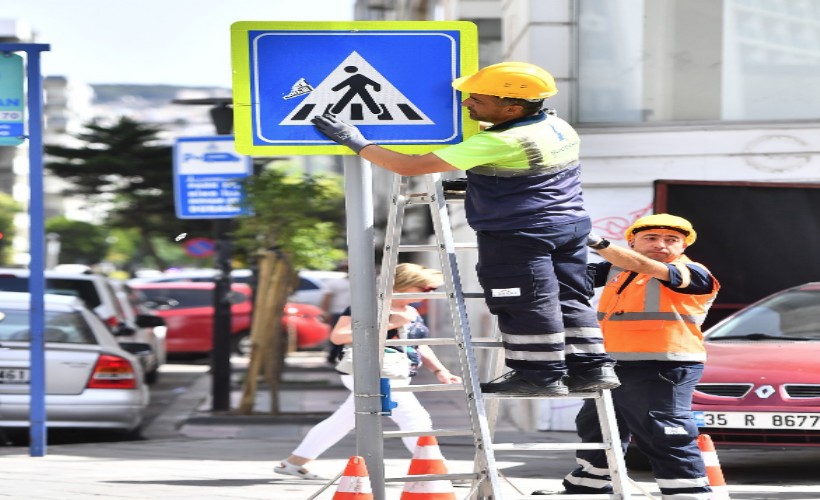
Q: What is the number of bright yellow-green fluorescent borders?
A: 1